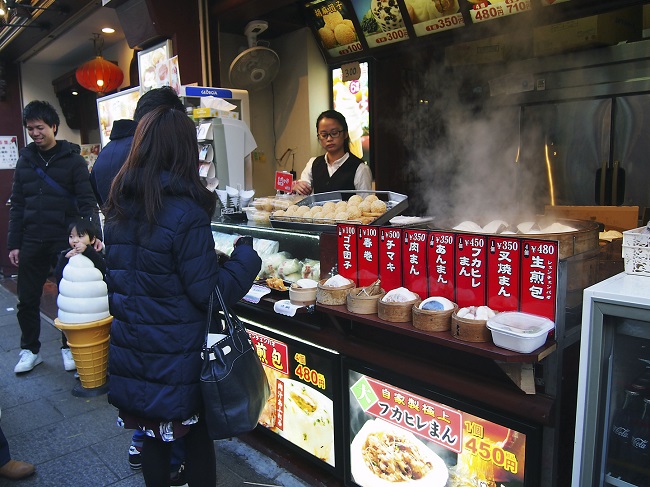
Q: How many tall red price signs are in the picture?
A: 8